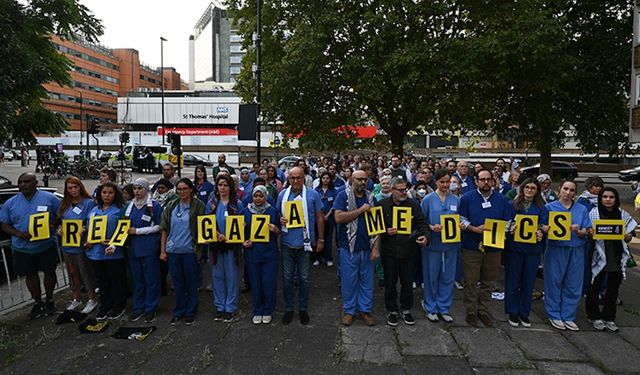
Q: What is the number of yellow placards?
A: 15